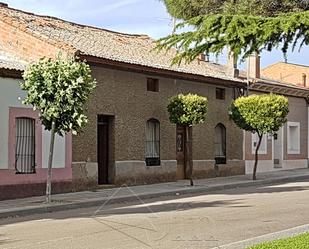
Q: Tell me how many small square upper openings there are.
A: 2